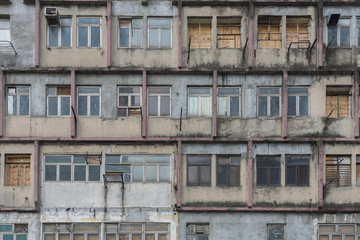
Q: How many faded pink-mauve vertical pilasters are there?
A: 15